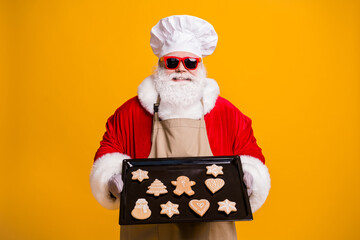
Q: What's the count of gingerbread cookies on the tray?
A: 9